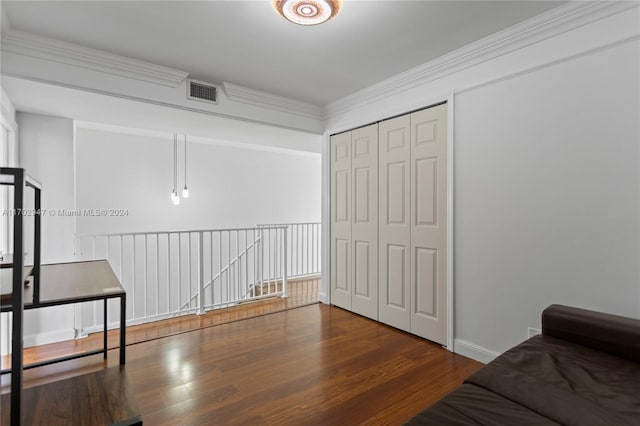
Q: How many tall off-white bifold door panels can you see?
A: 4